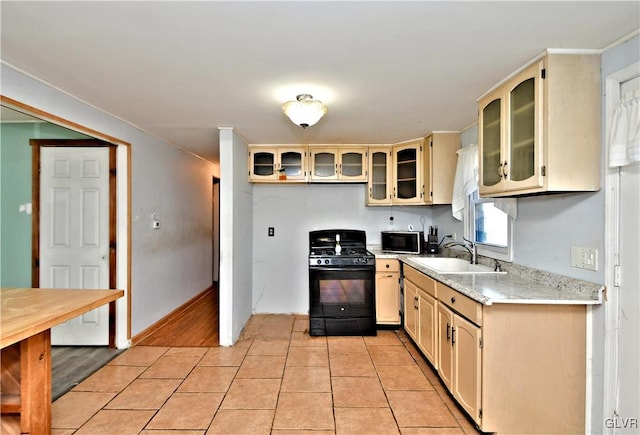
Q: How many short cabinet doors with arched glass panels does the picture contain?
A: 4